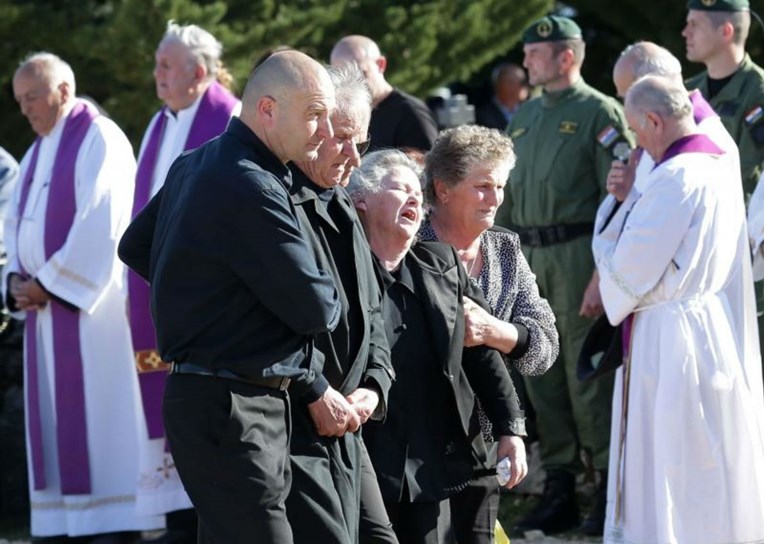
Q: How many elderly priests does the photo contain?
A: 4